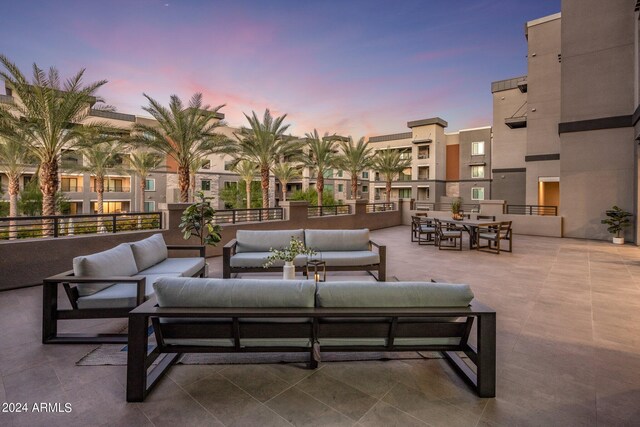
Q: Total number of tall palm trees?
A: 6